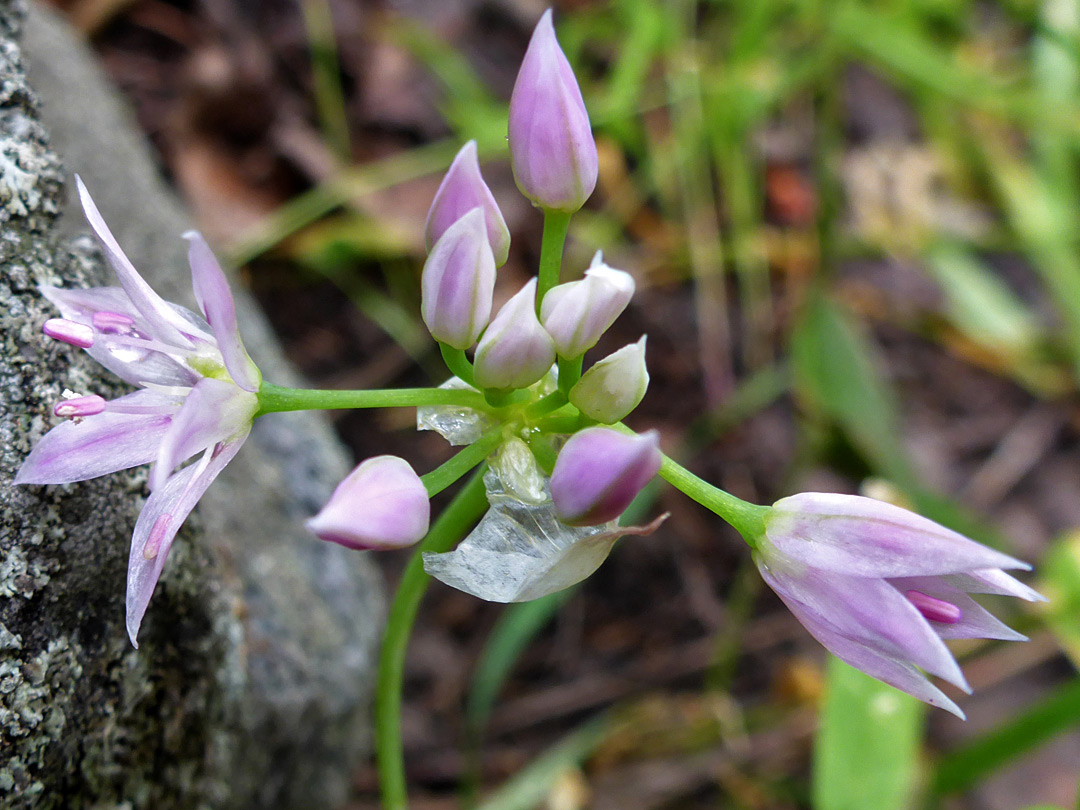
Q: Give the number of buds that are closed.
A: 8